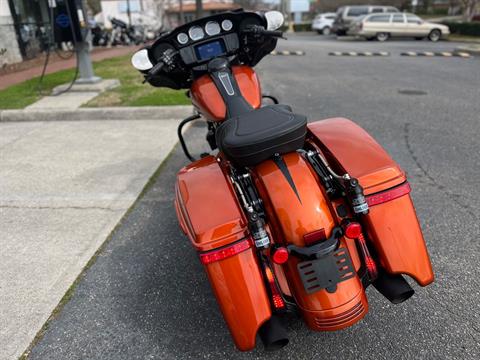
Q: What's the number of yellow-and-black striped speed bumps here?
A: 3